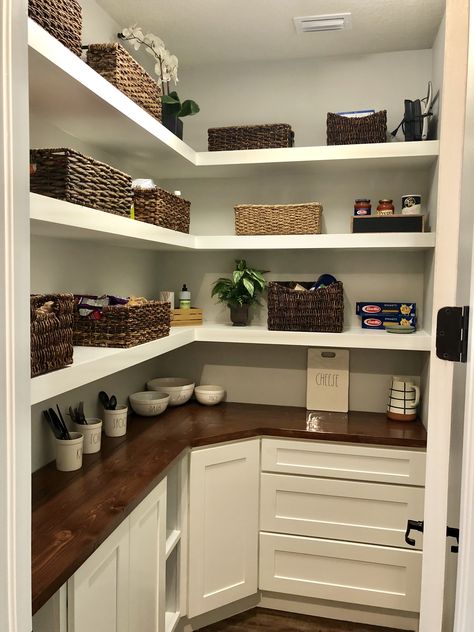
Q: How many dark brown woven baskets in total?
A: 9